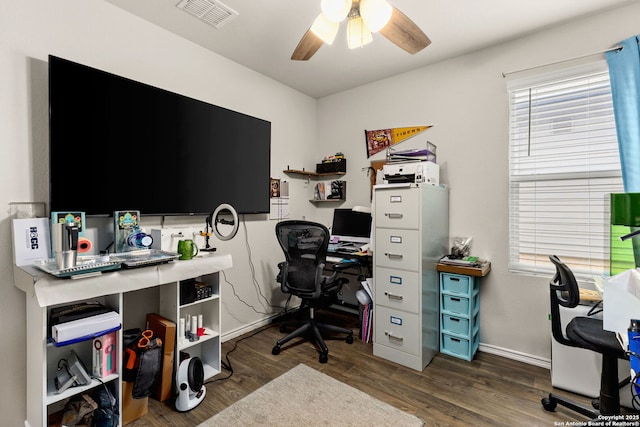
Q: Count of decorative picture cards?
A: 2